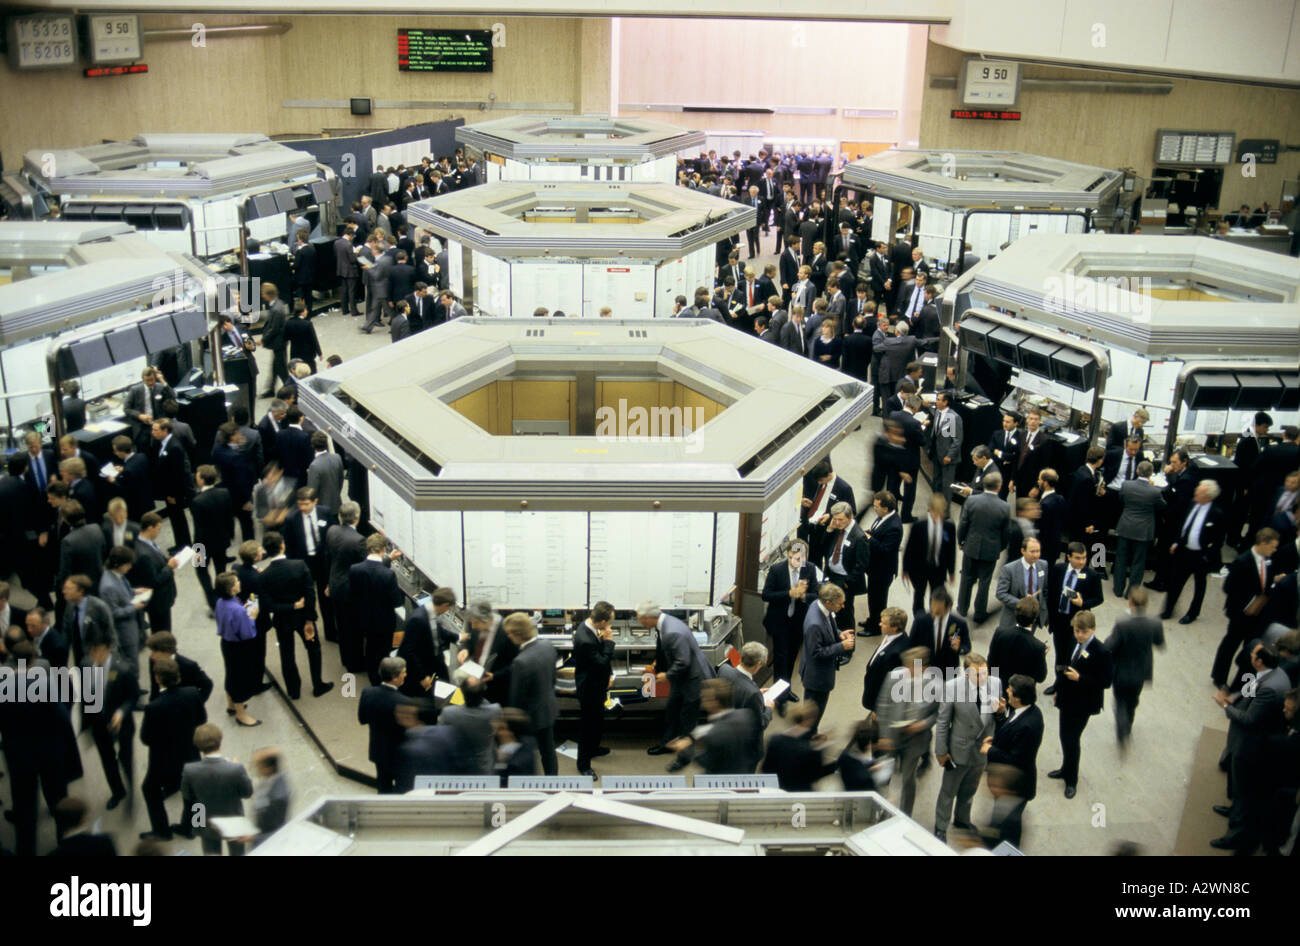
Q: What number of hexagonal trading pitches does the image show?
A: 8